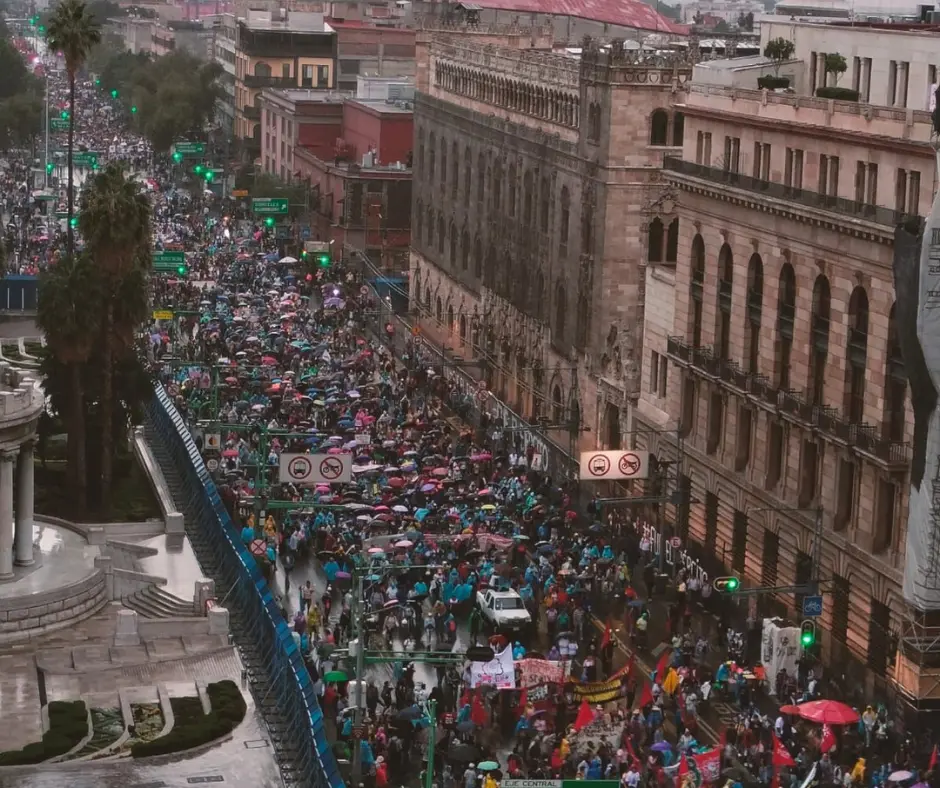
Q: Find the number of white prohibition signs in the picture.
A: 2